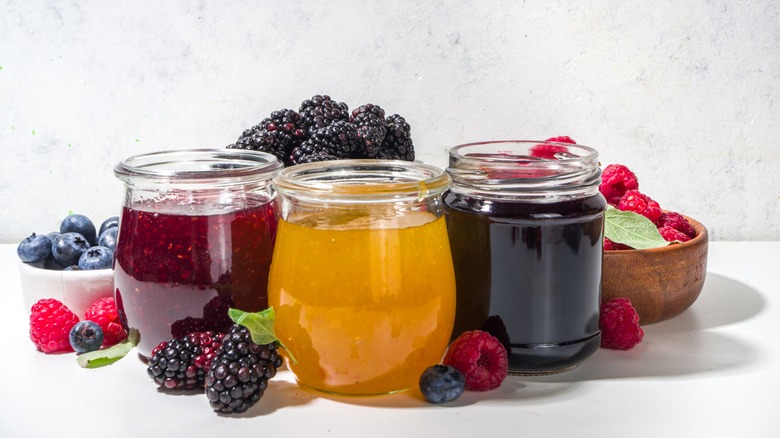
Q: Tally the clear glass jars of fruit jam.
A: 3